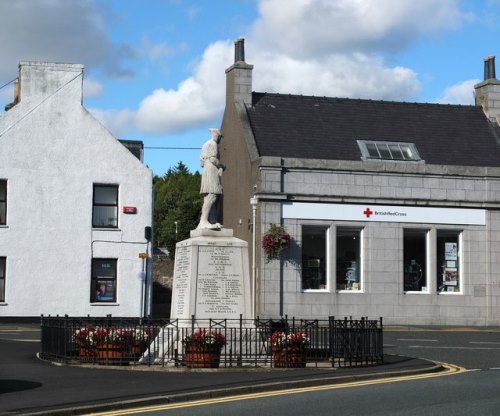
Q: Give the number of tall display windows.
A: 4